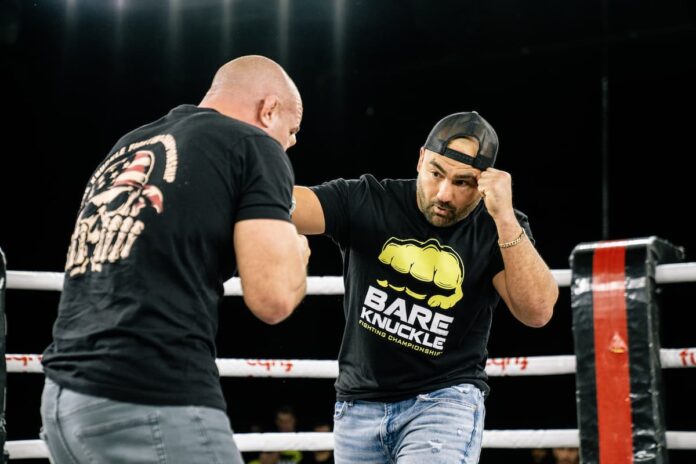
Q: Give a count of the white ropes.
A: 3